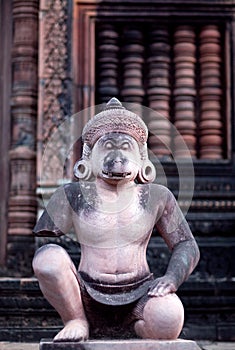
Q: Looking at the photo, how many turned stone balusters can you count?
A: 5